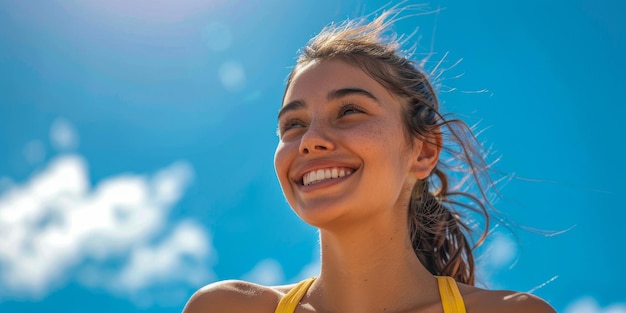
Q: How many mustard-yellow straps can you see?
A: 2